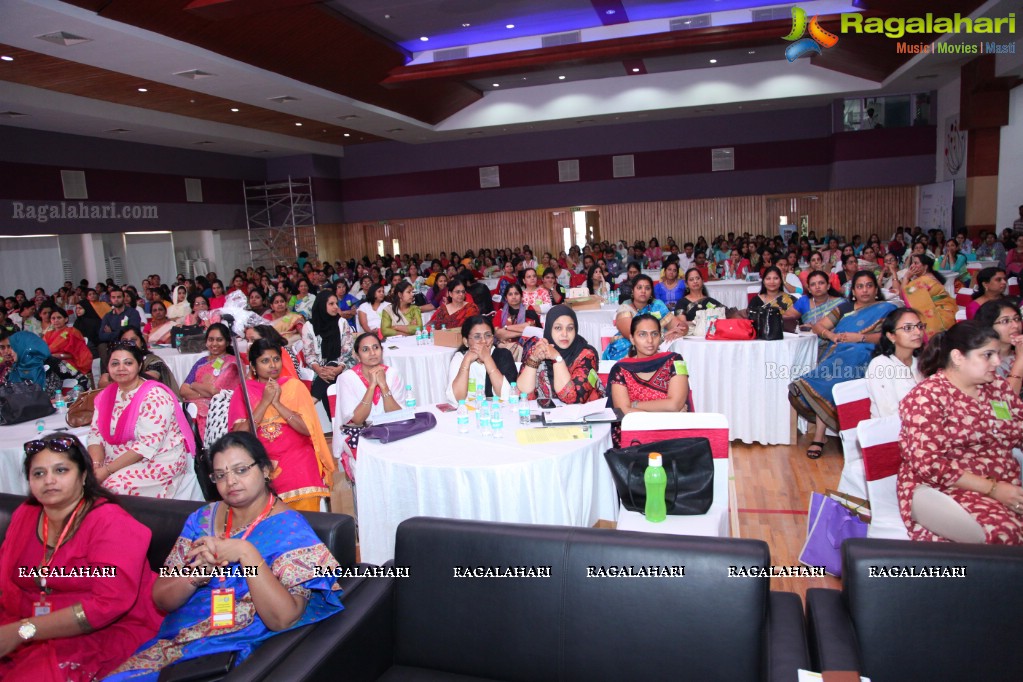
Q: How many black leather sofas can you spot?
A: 3